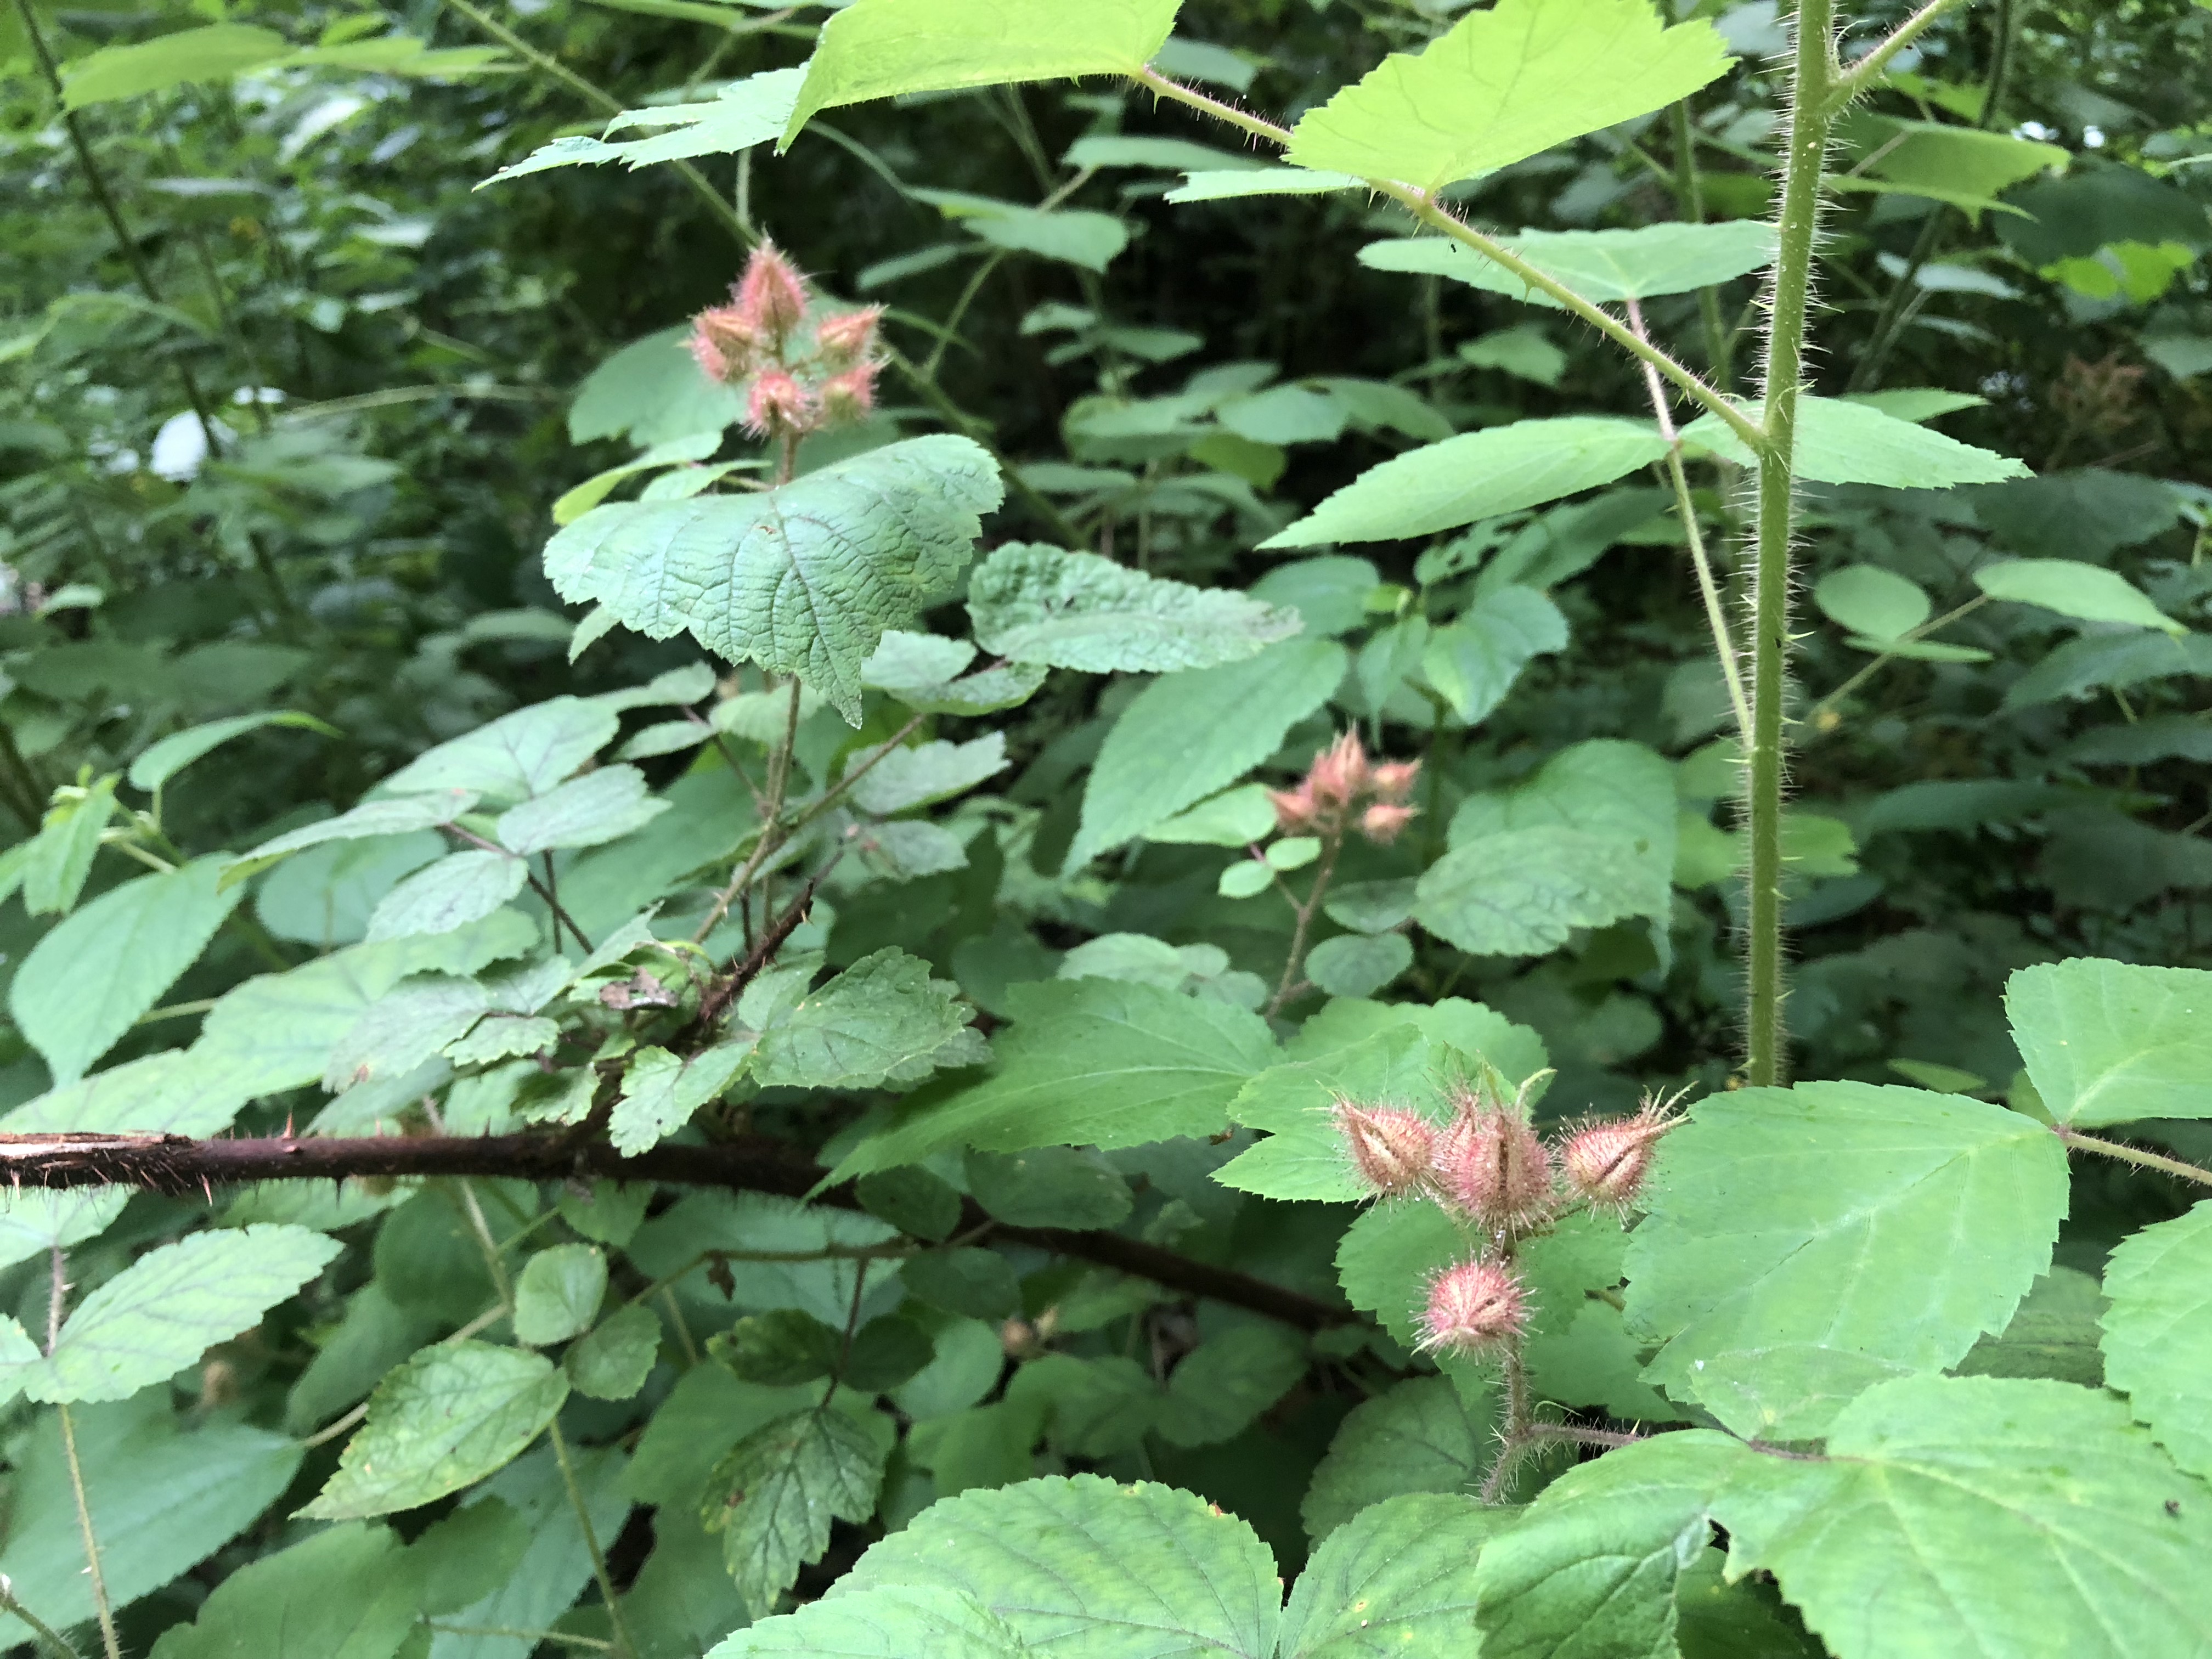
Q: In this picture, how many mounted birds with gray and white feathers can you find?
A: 0